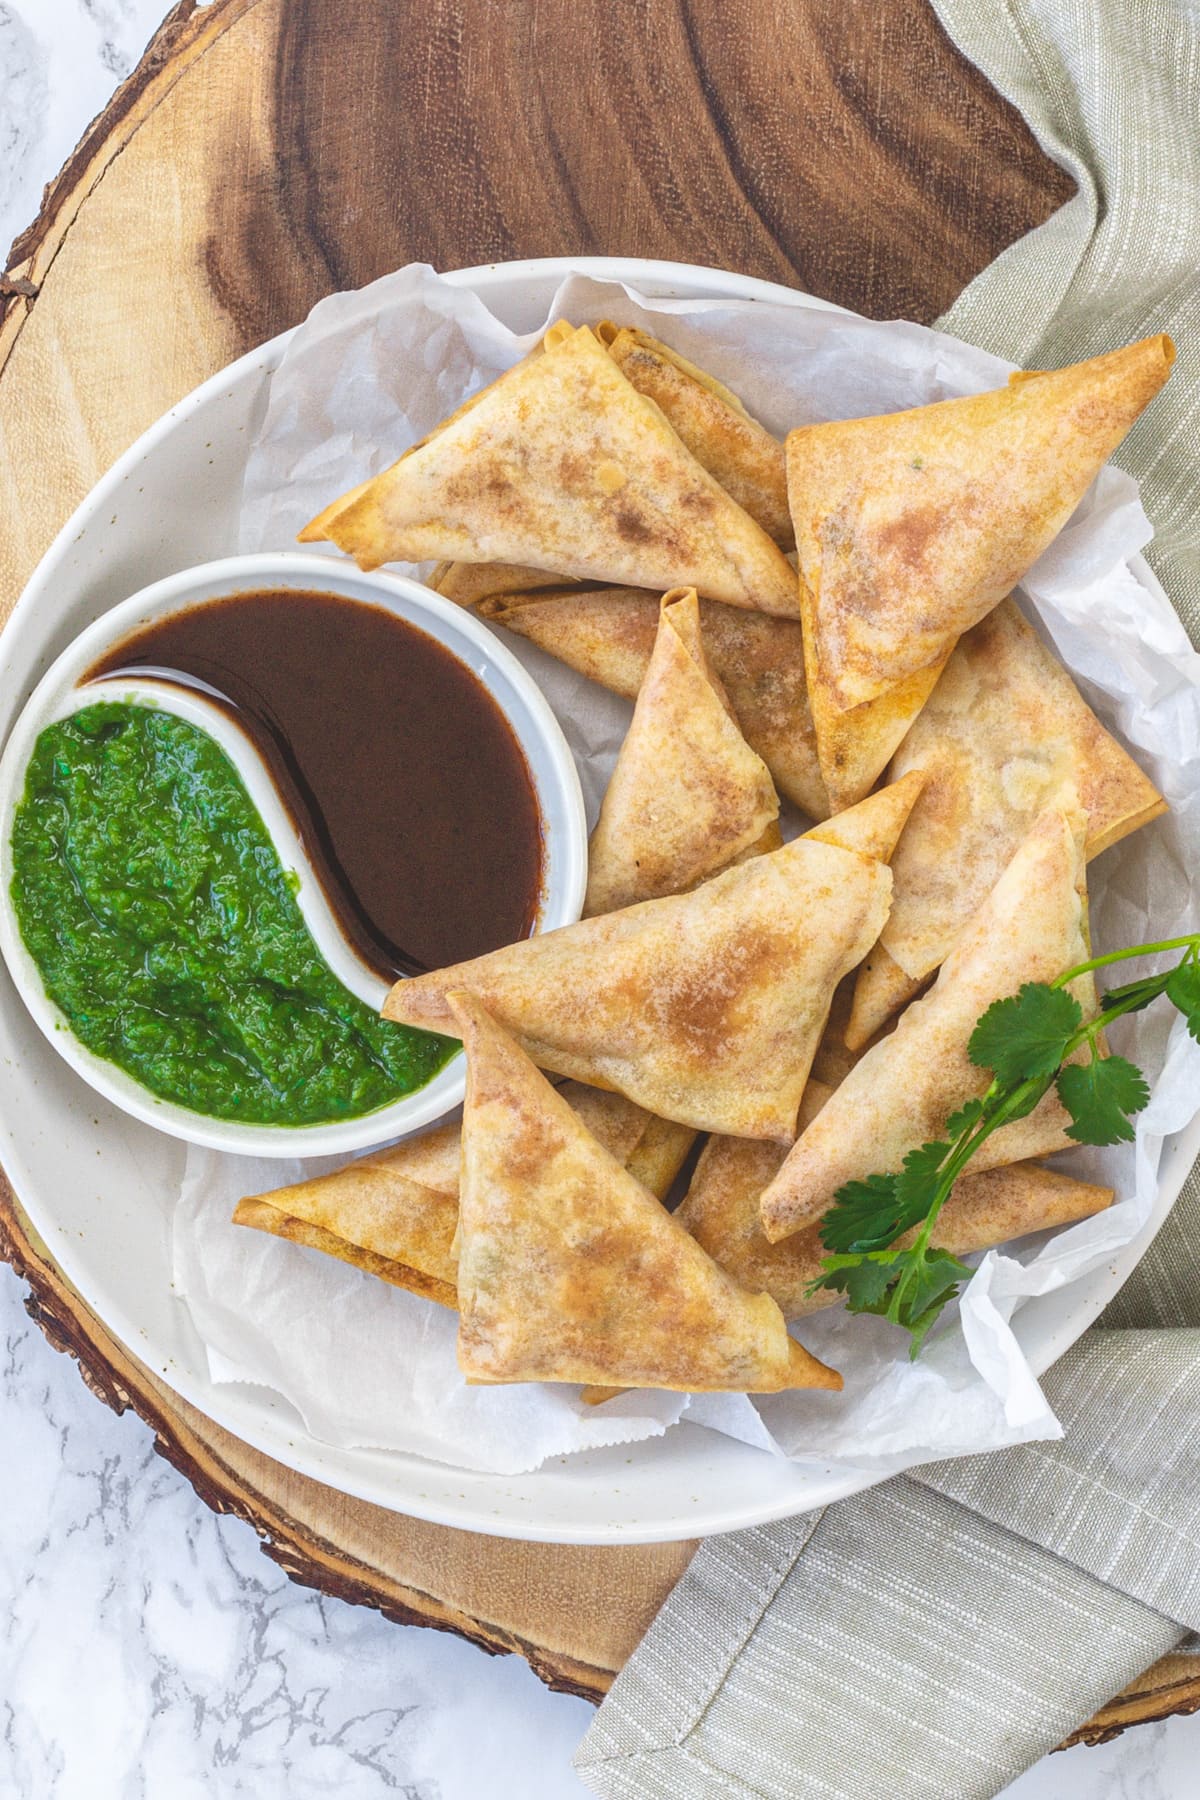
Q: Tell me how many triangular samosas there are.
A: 11